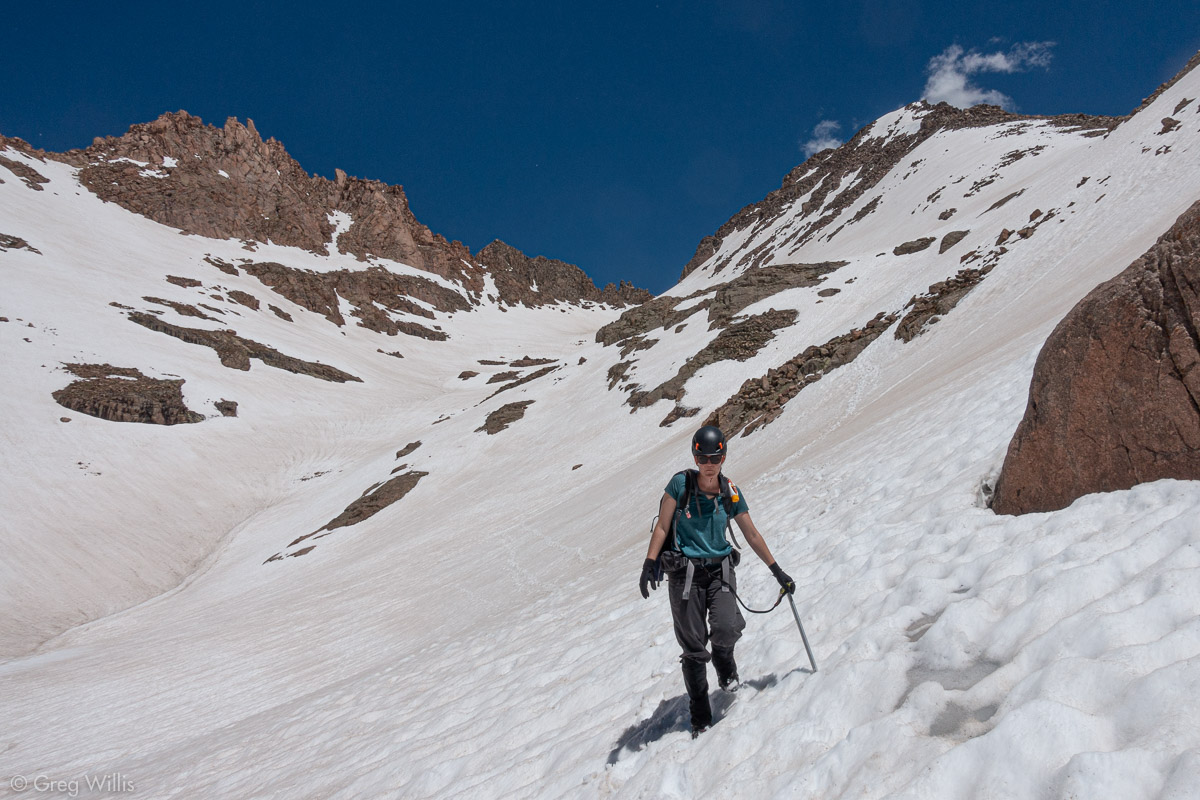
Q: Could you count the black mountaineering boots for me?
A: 2